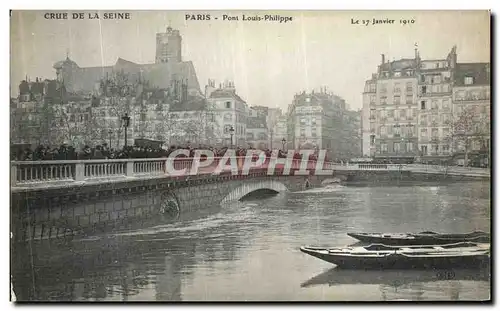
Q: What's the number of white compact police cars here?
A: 0